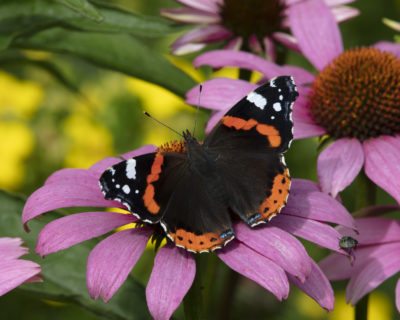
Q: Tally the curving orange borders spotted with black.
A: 2